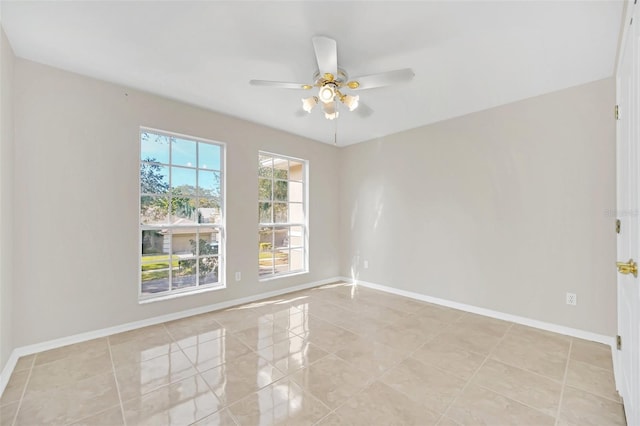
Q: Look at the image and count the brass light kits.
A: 1